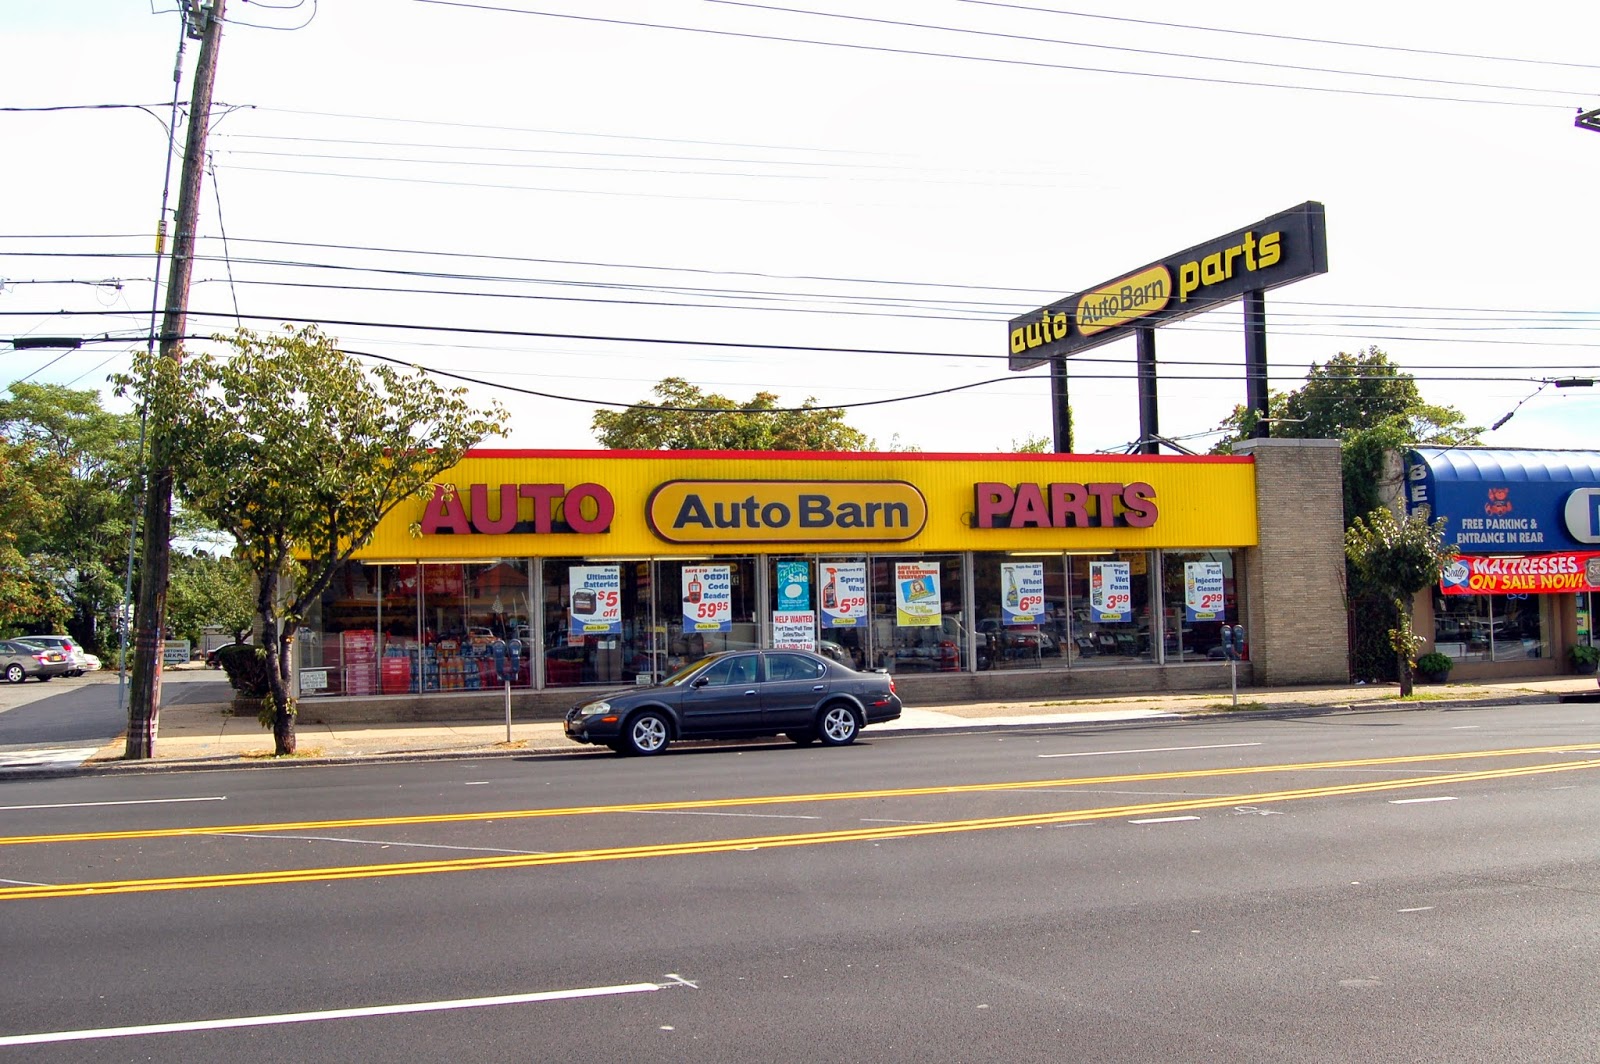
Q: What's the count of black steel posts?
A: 3